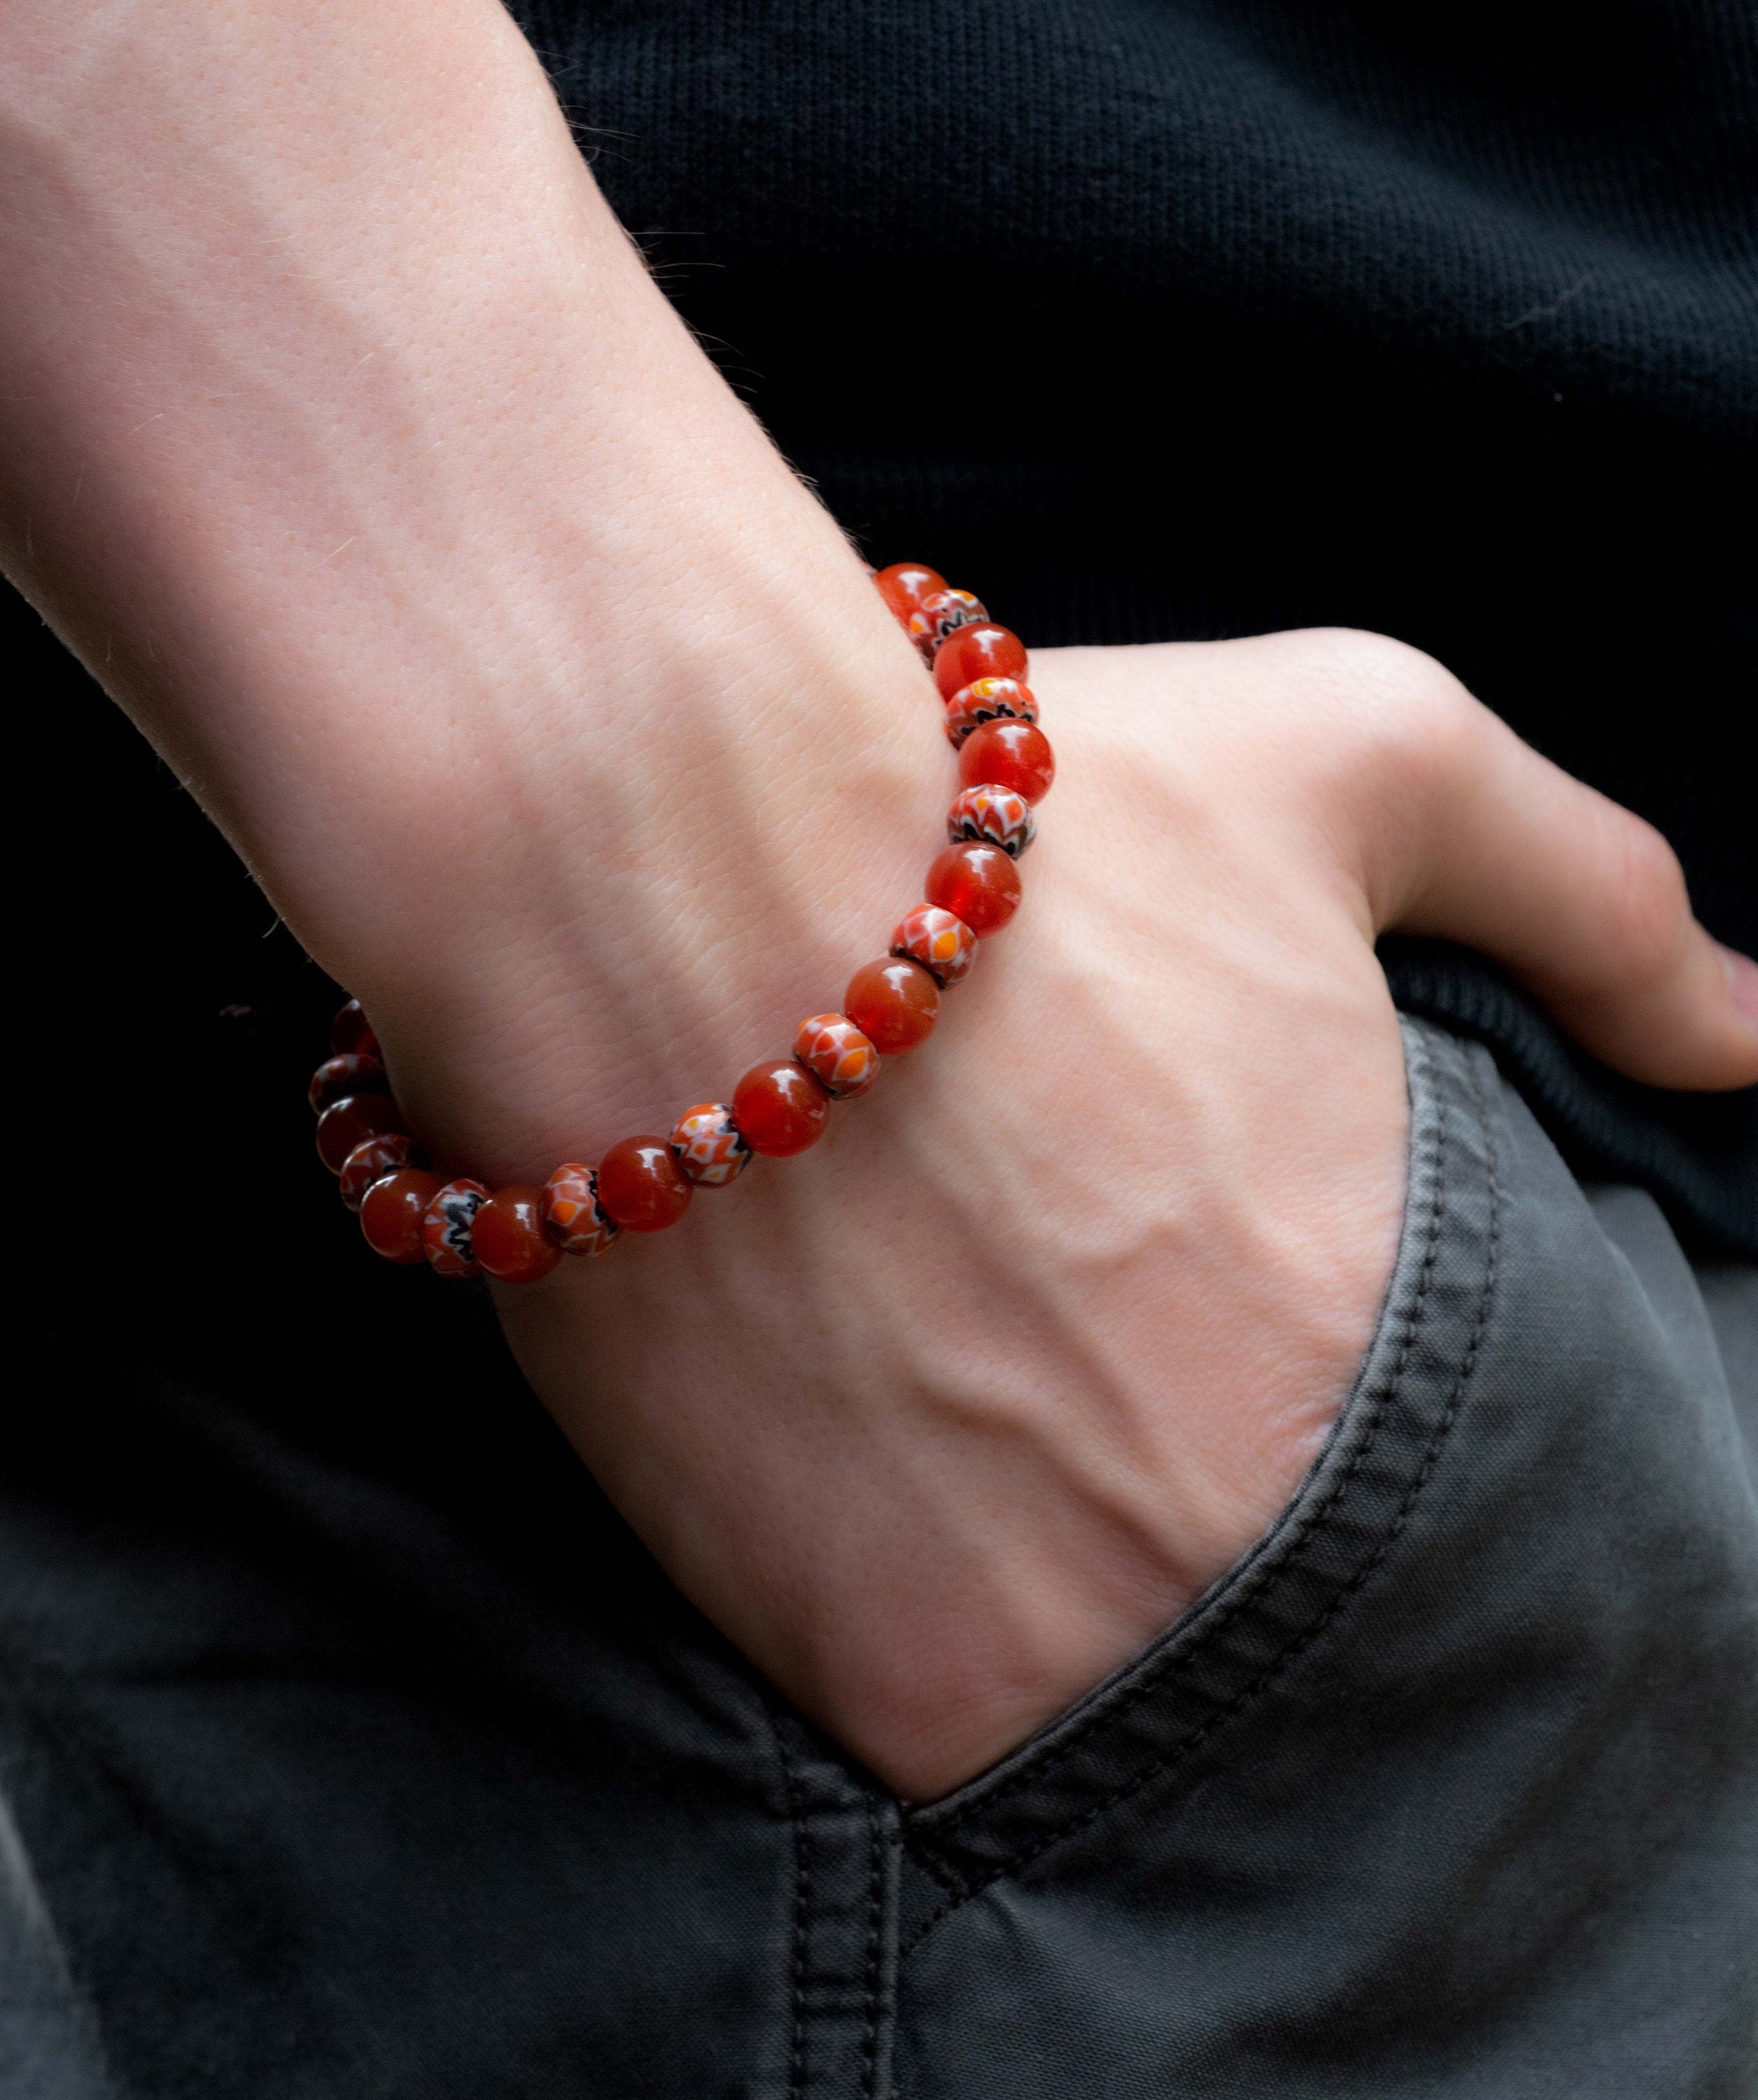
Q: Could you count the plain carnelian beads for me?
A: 11